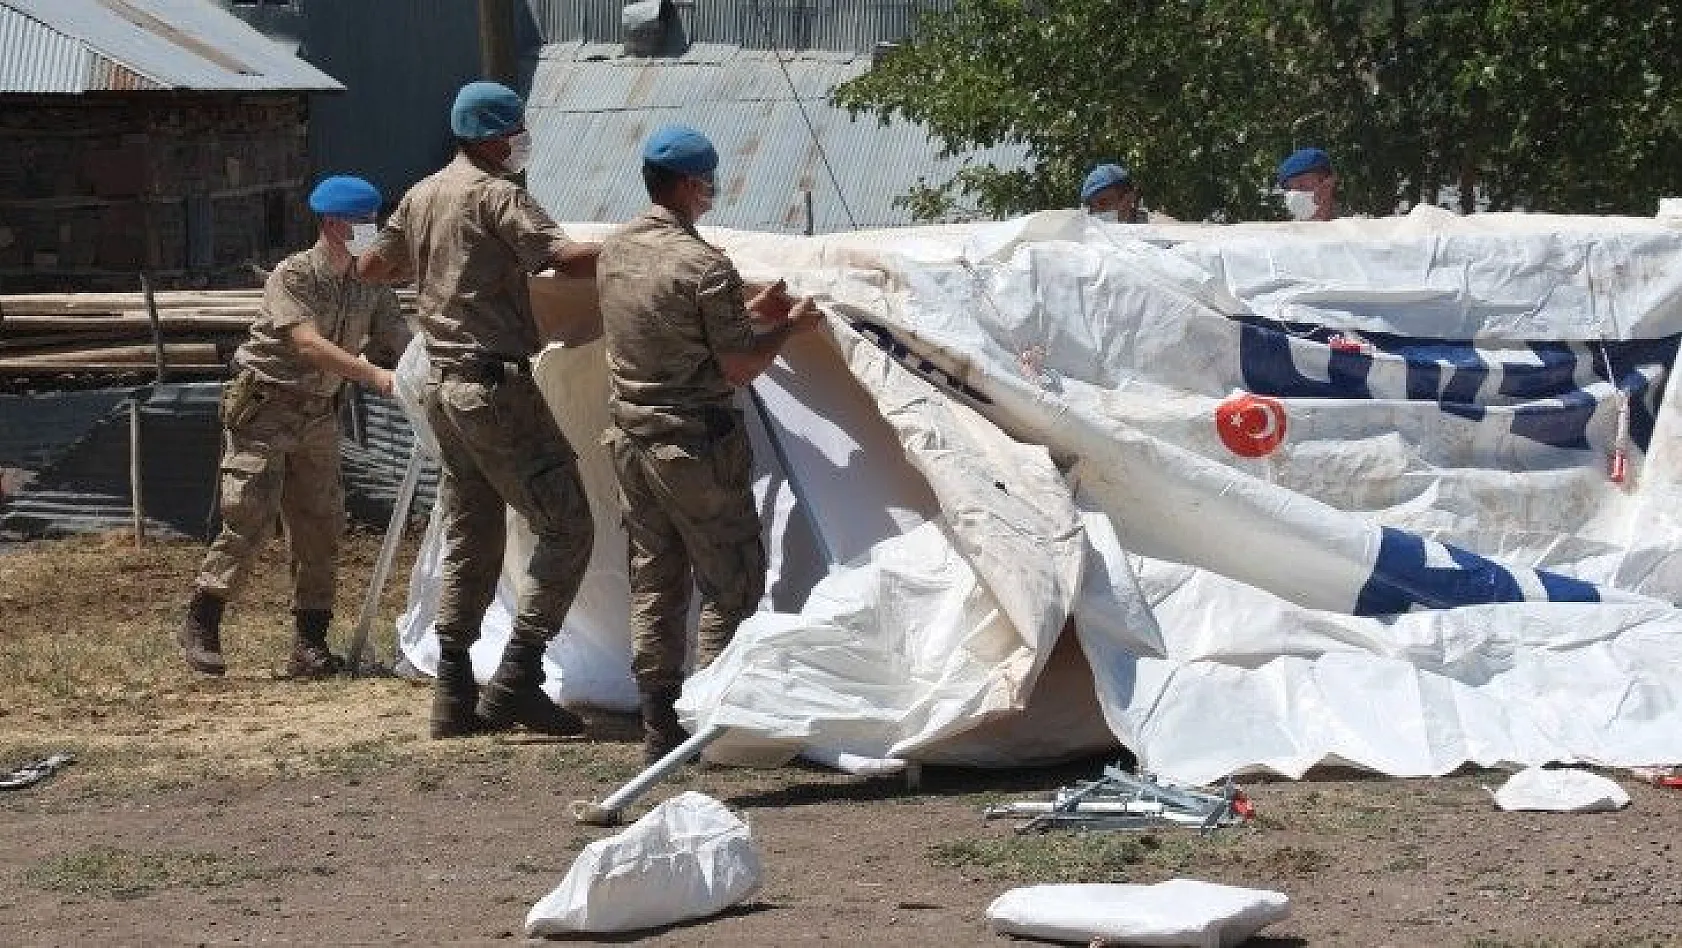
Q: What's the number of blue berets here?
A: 5